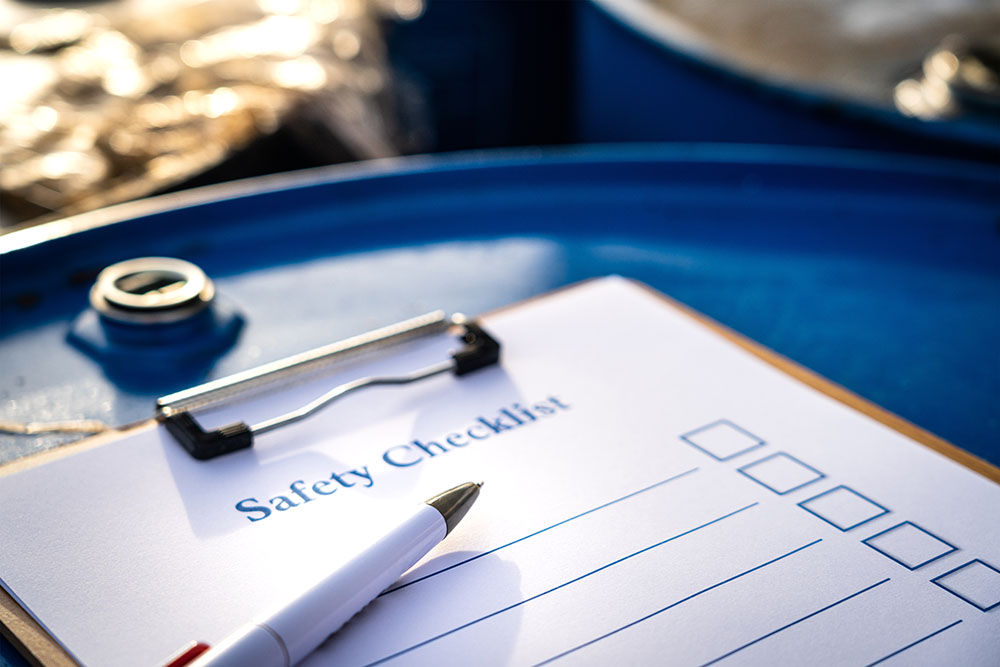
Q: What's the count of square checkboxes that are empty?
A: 5